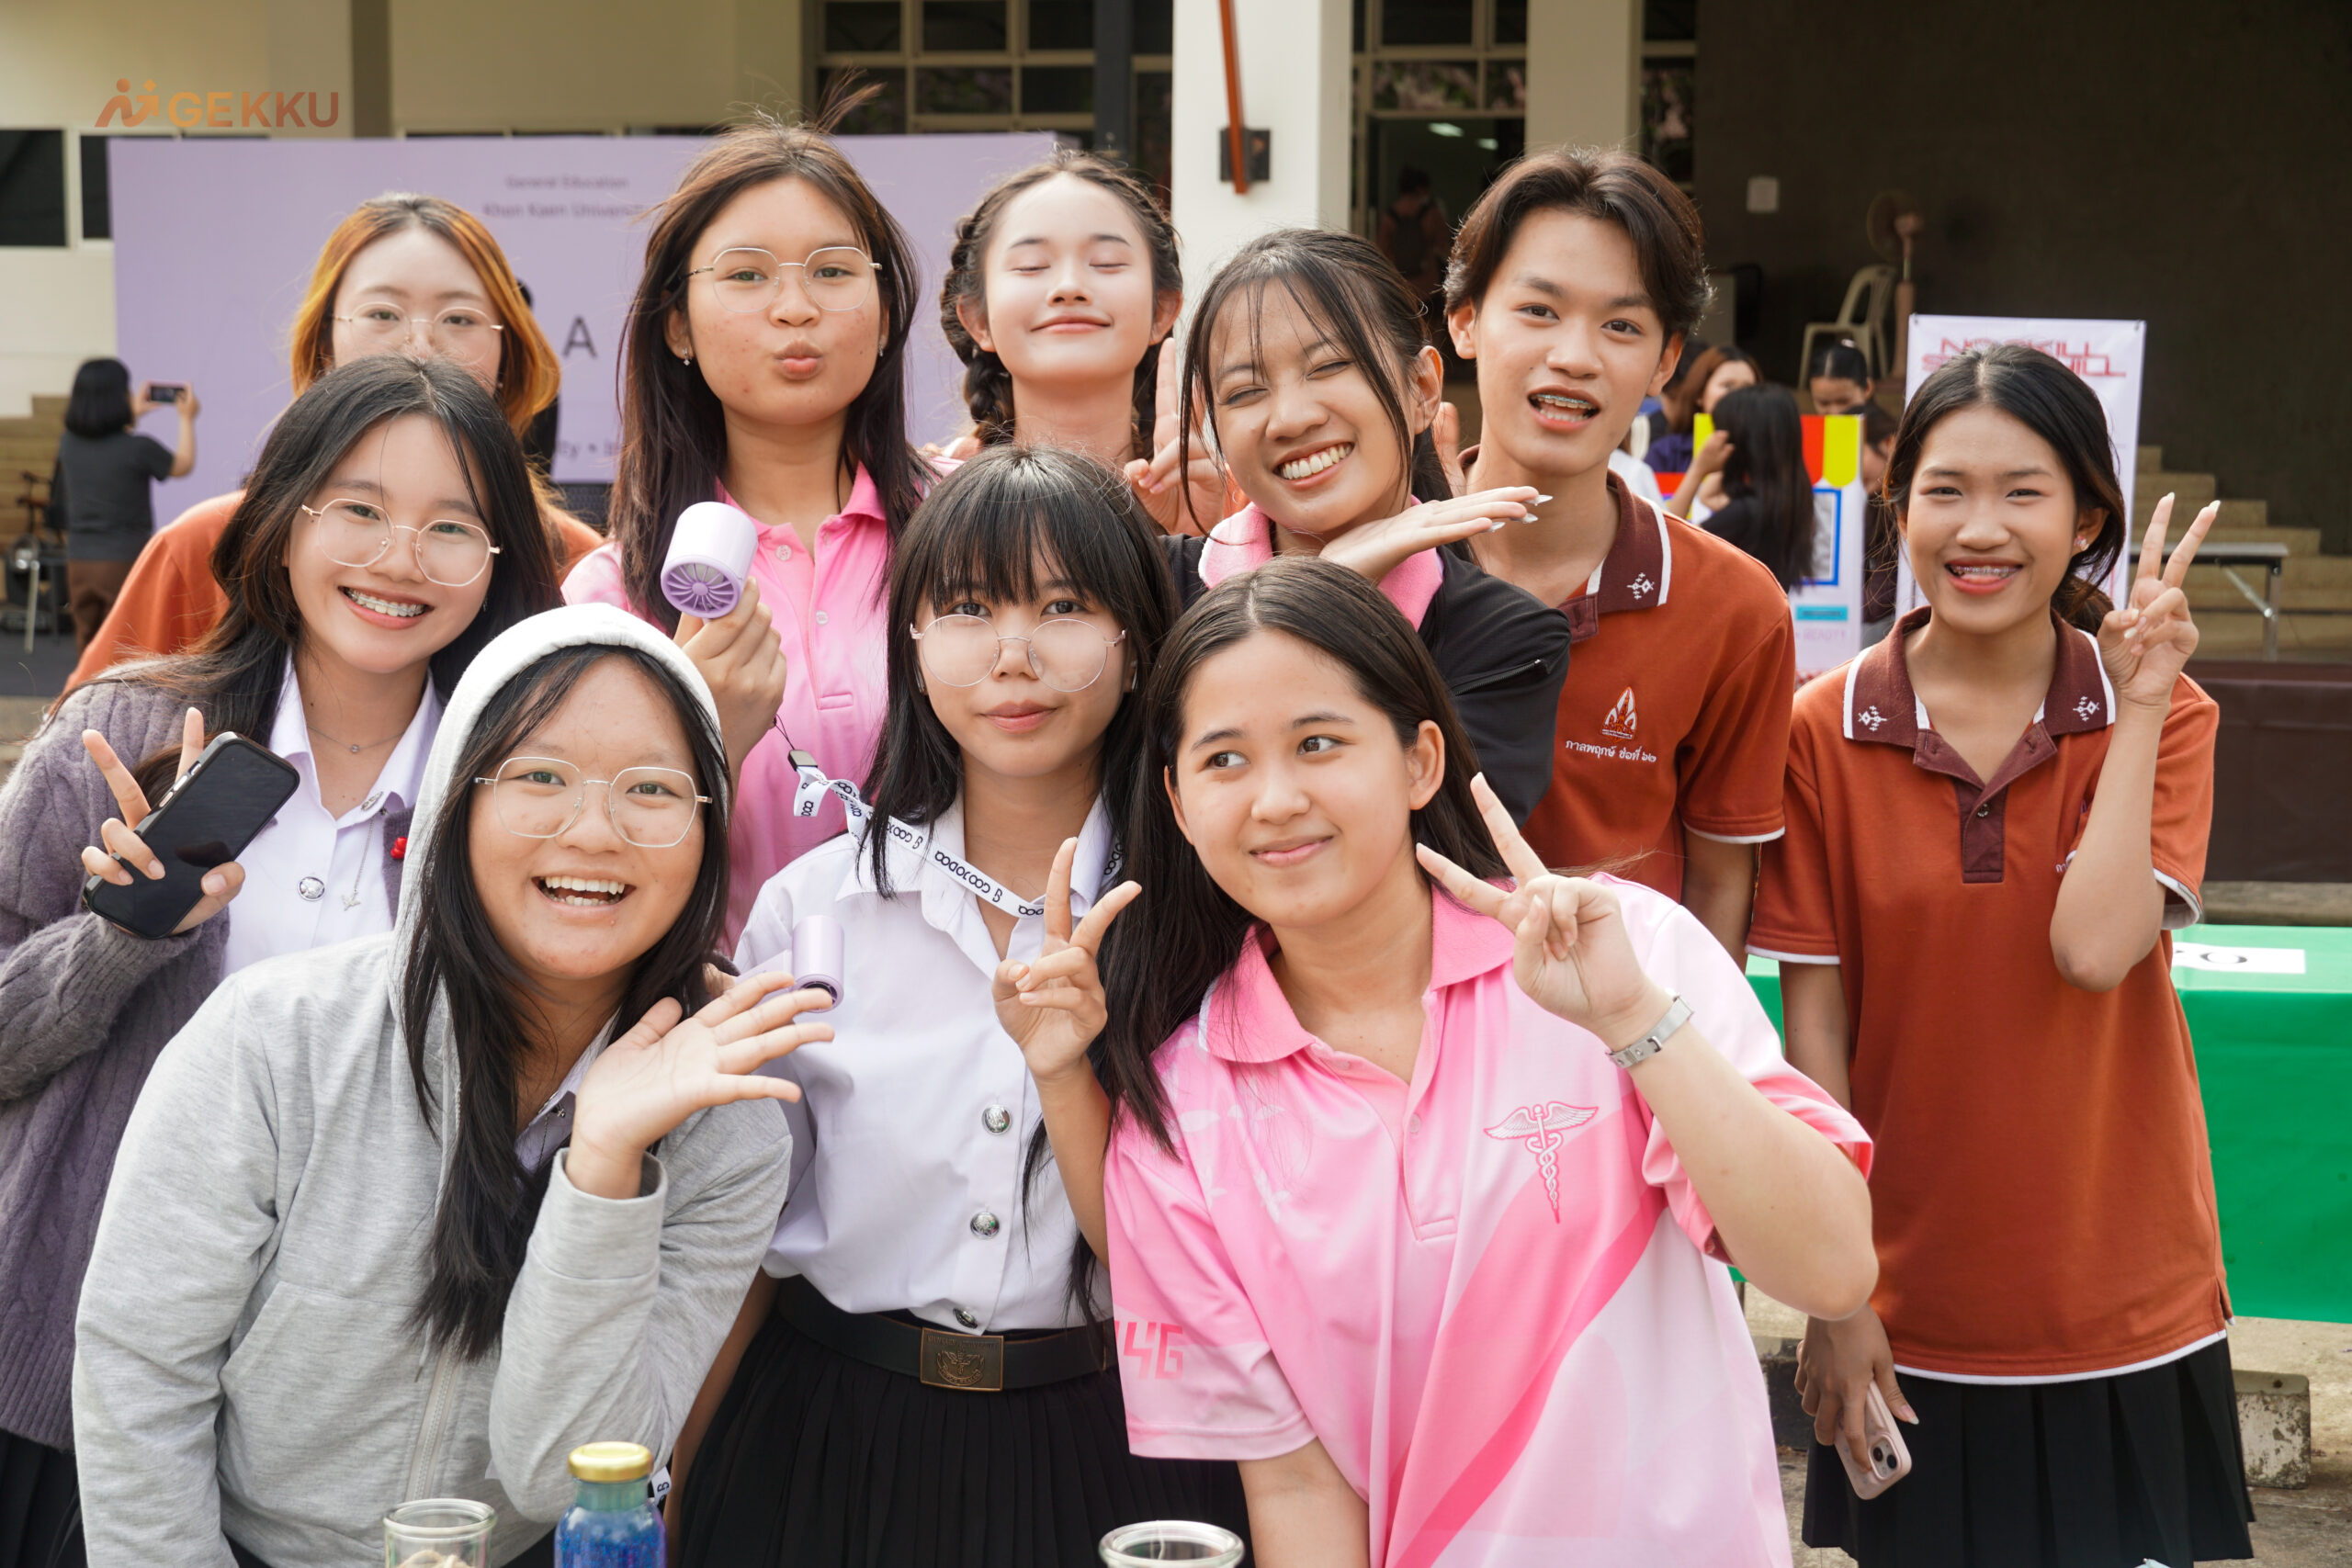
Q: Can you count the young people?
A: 10